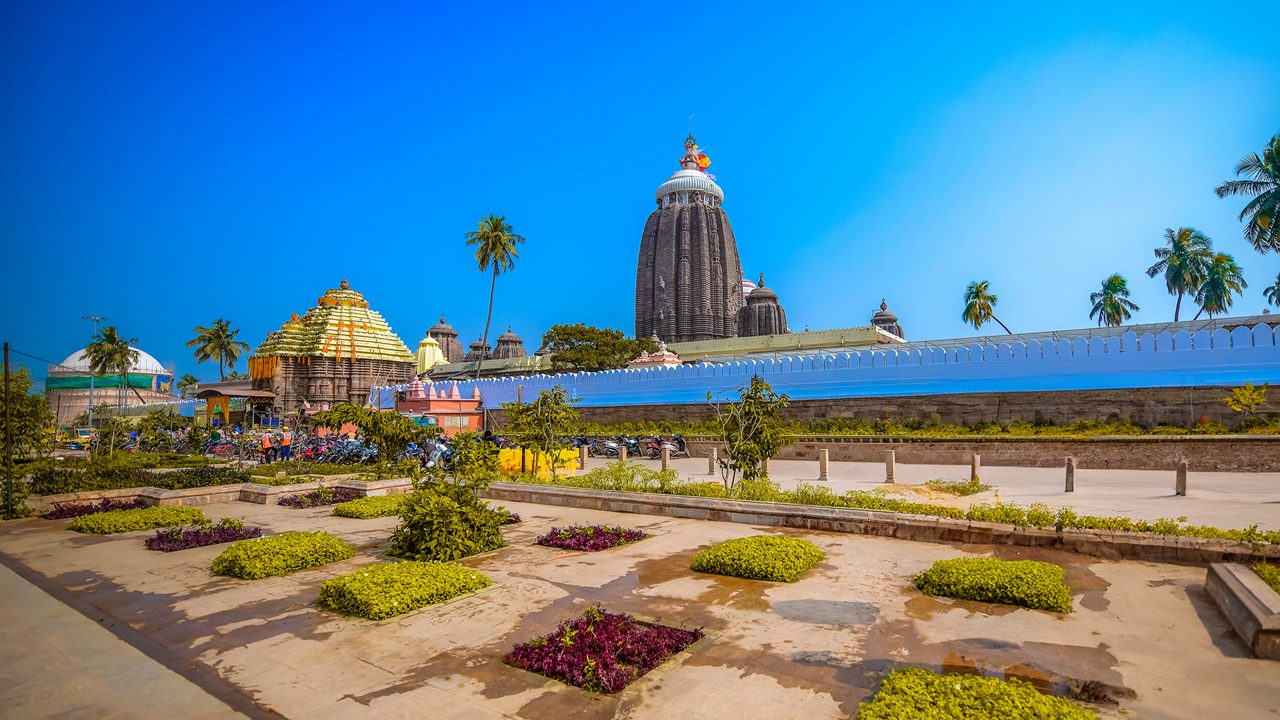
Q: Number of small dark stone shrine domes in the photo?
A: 5